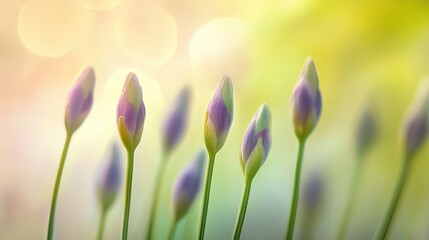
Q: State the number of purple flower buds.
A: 11